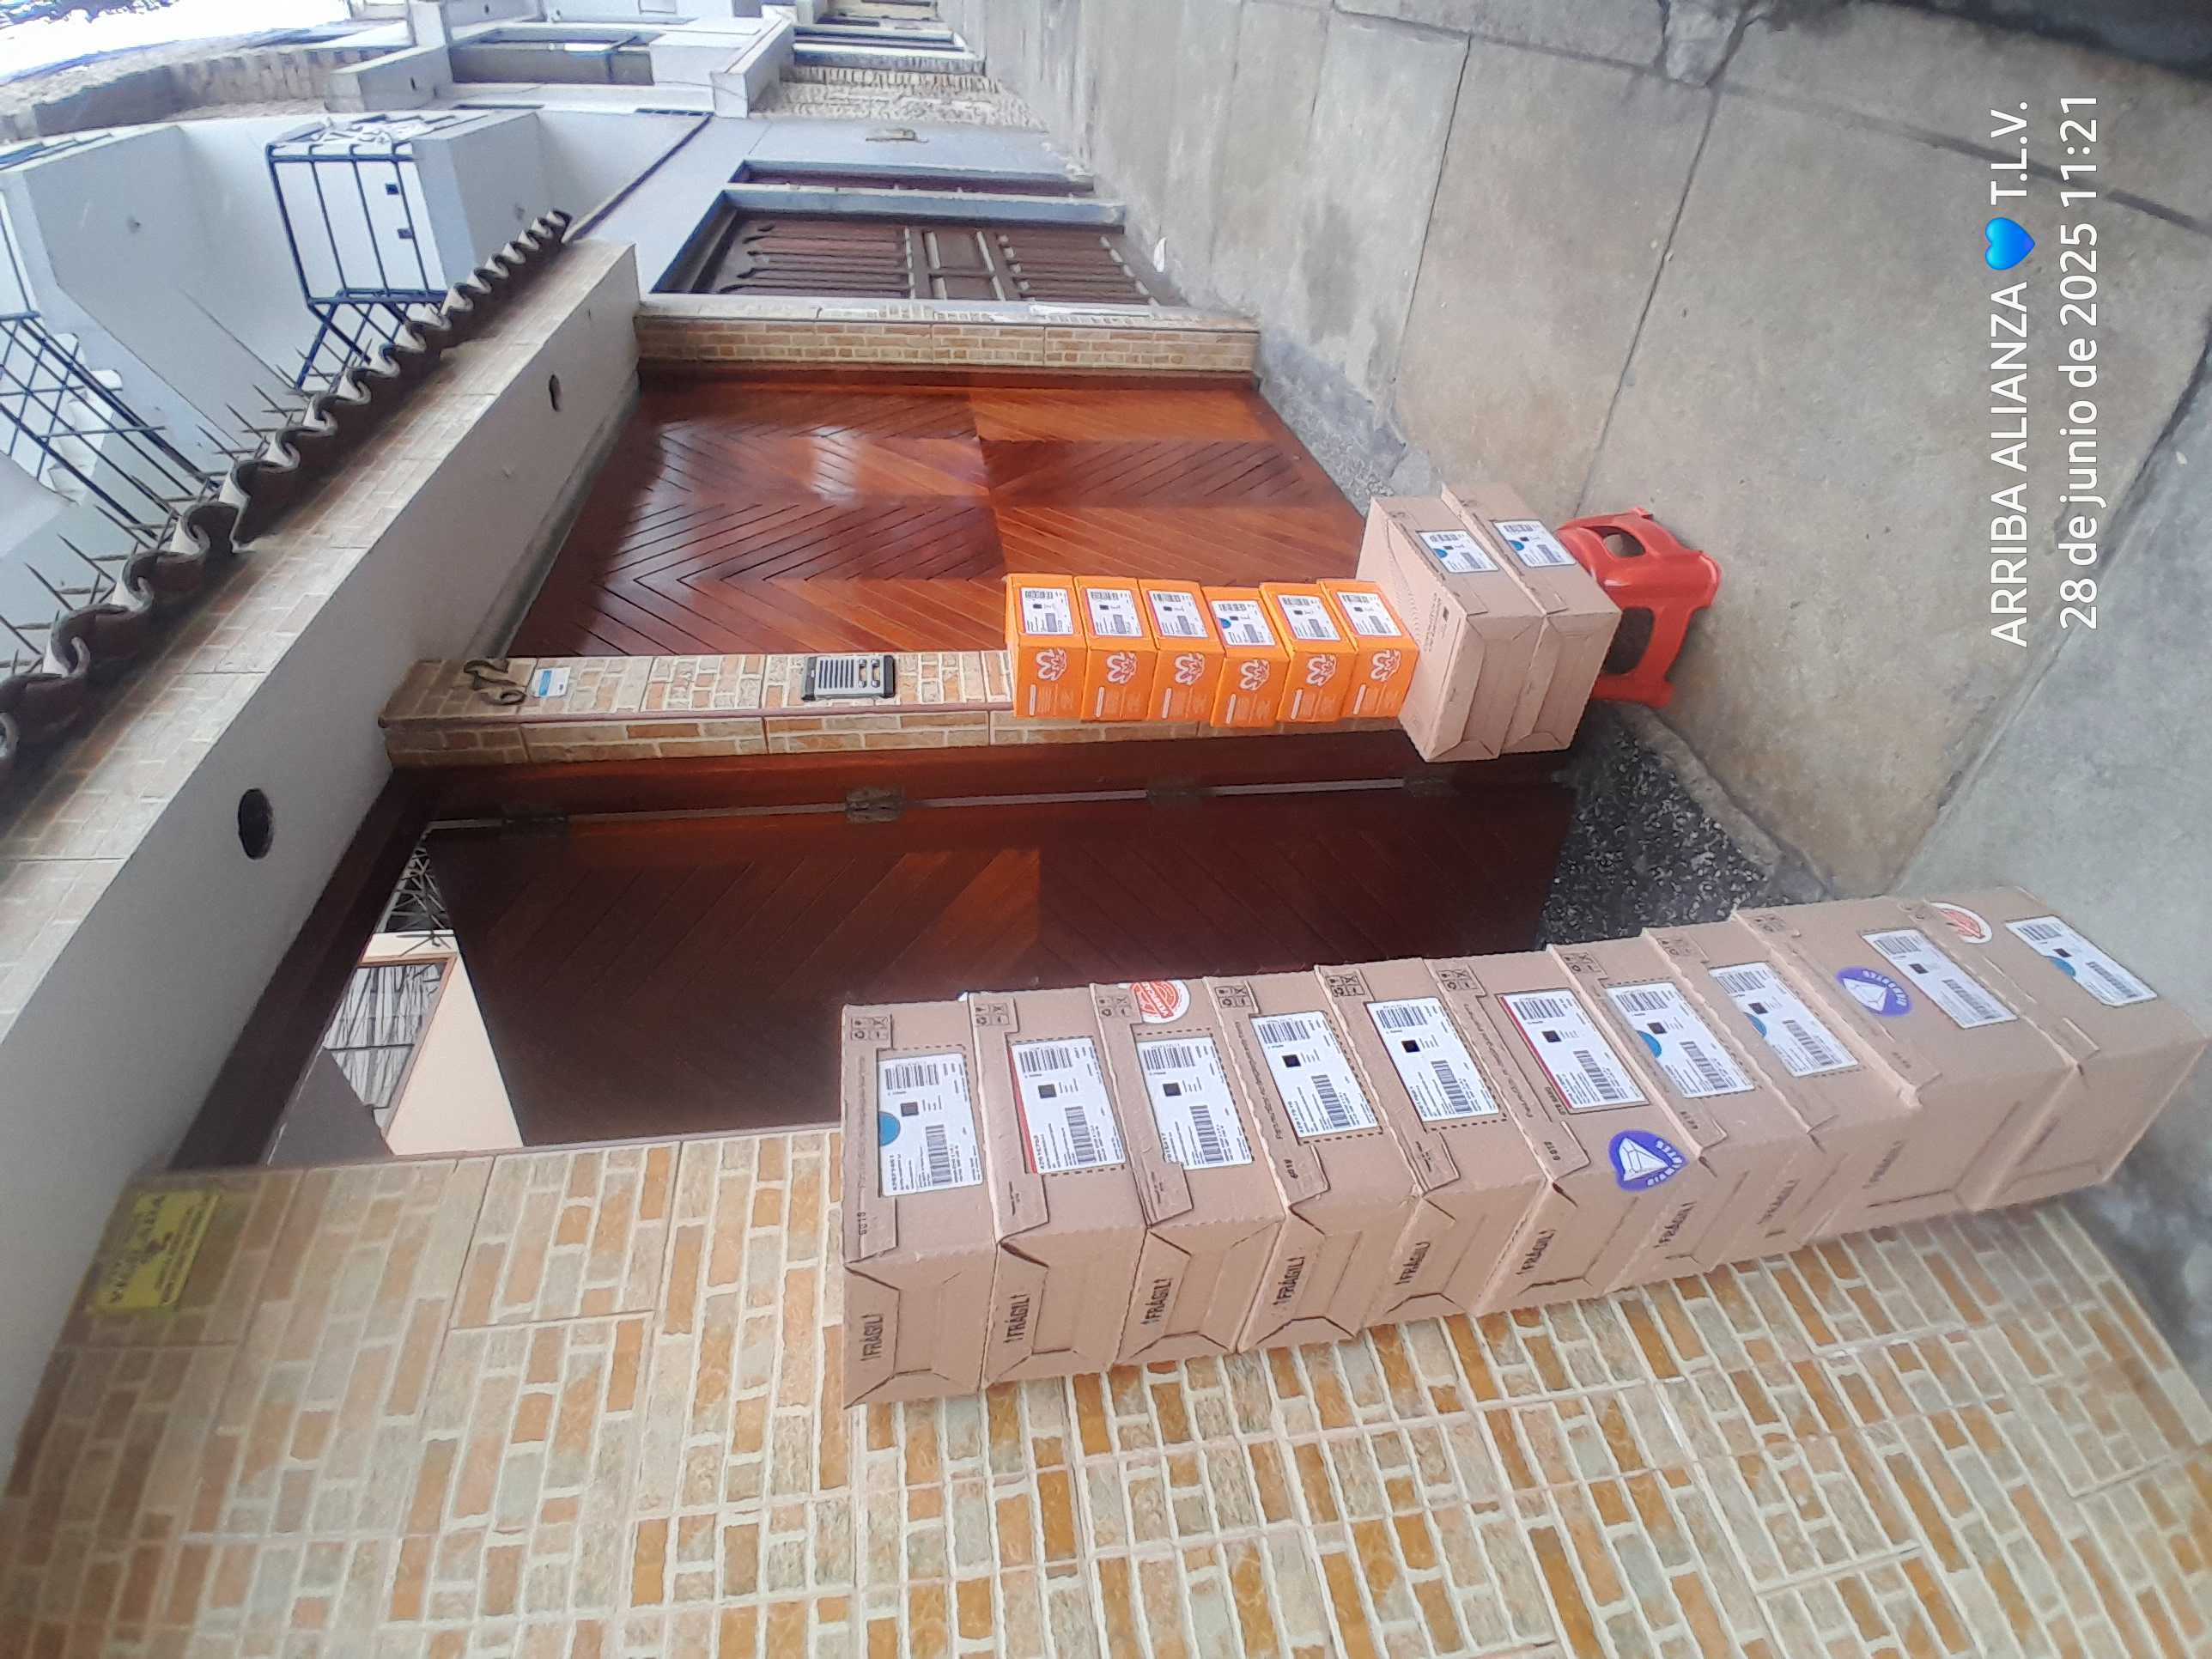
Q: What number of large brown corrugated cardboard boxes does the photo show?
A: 12